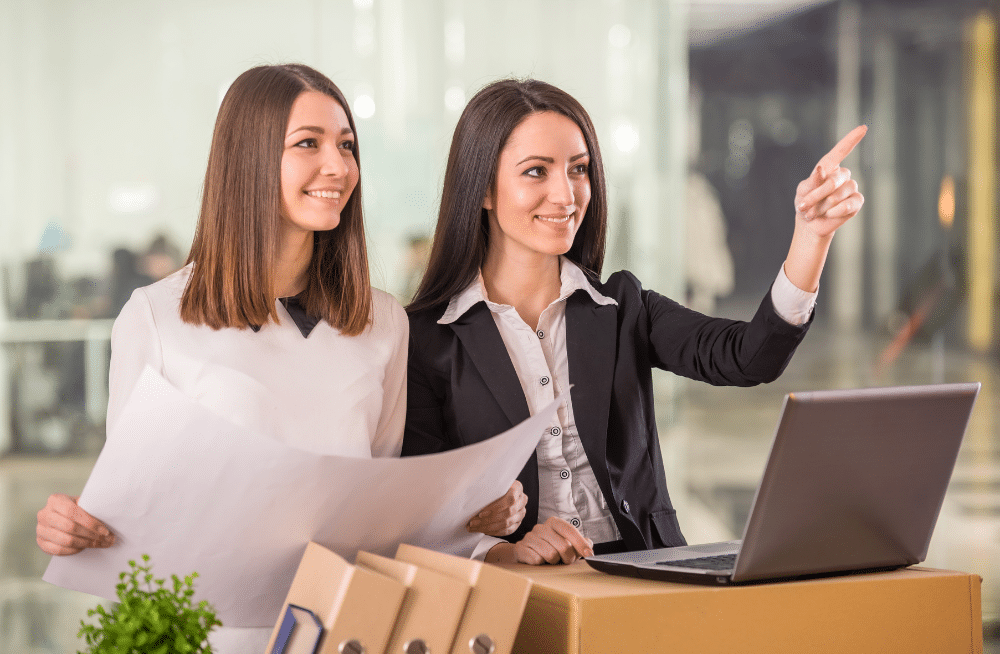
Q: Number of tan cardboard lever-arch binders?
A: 3